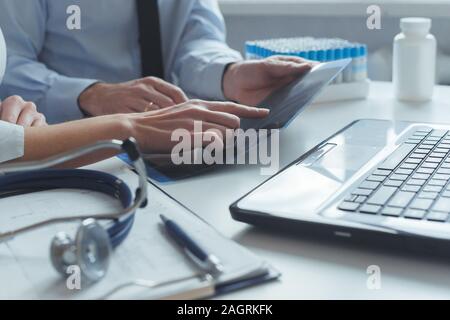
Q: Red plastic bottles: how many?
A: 0